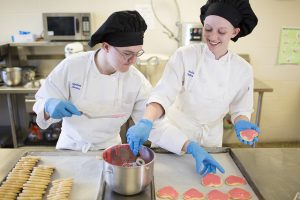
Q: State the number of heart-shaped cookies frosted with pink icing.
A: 7